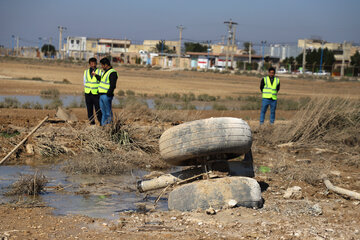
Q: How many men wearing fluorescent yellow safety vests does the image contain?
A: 3